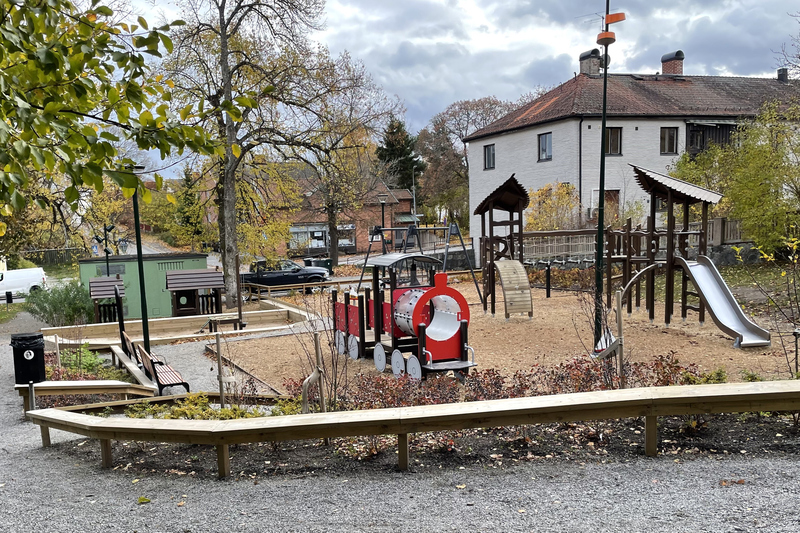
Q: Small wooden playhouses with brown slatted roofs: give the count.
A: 2